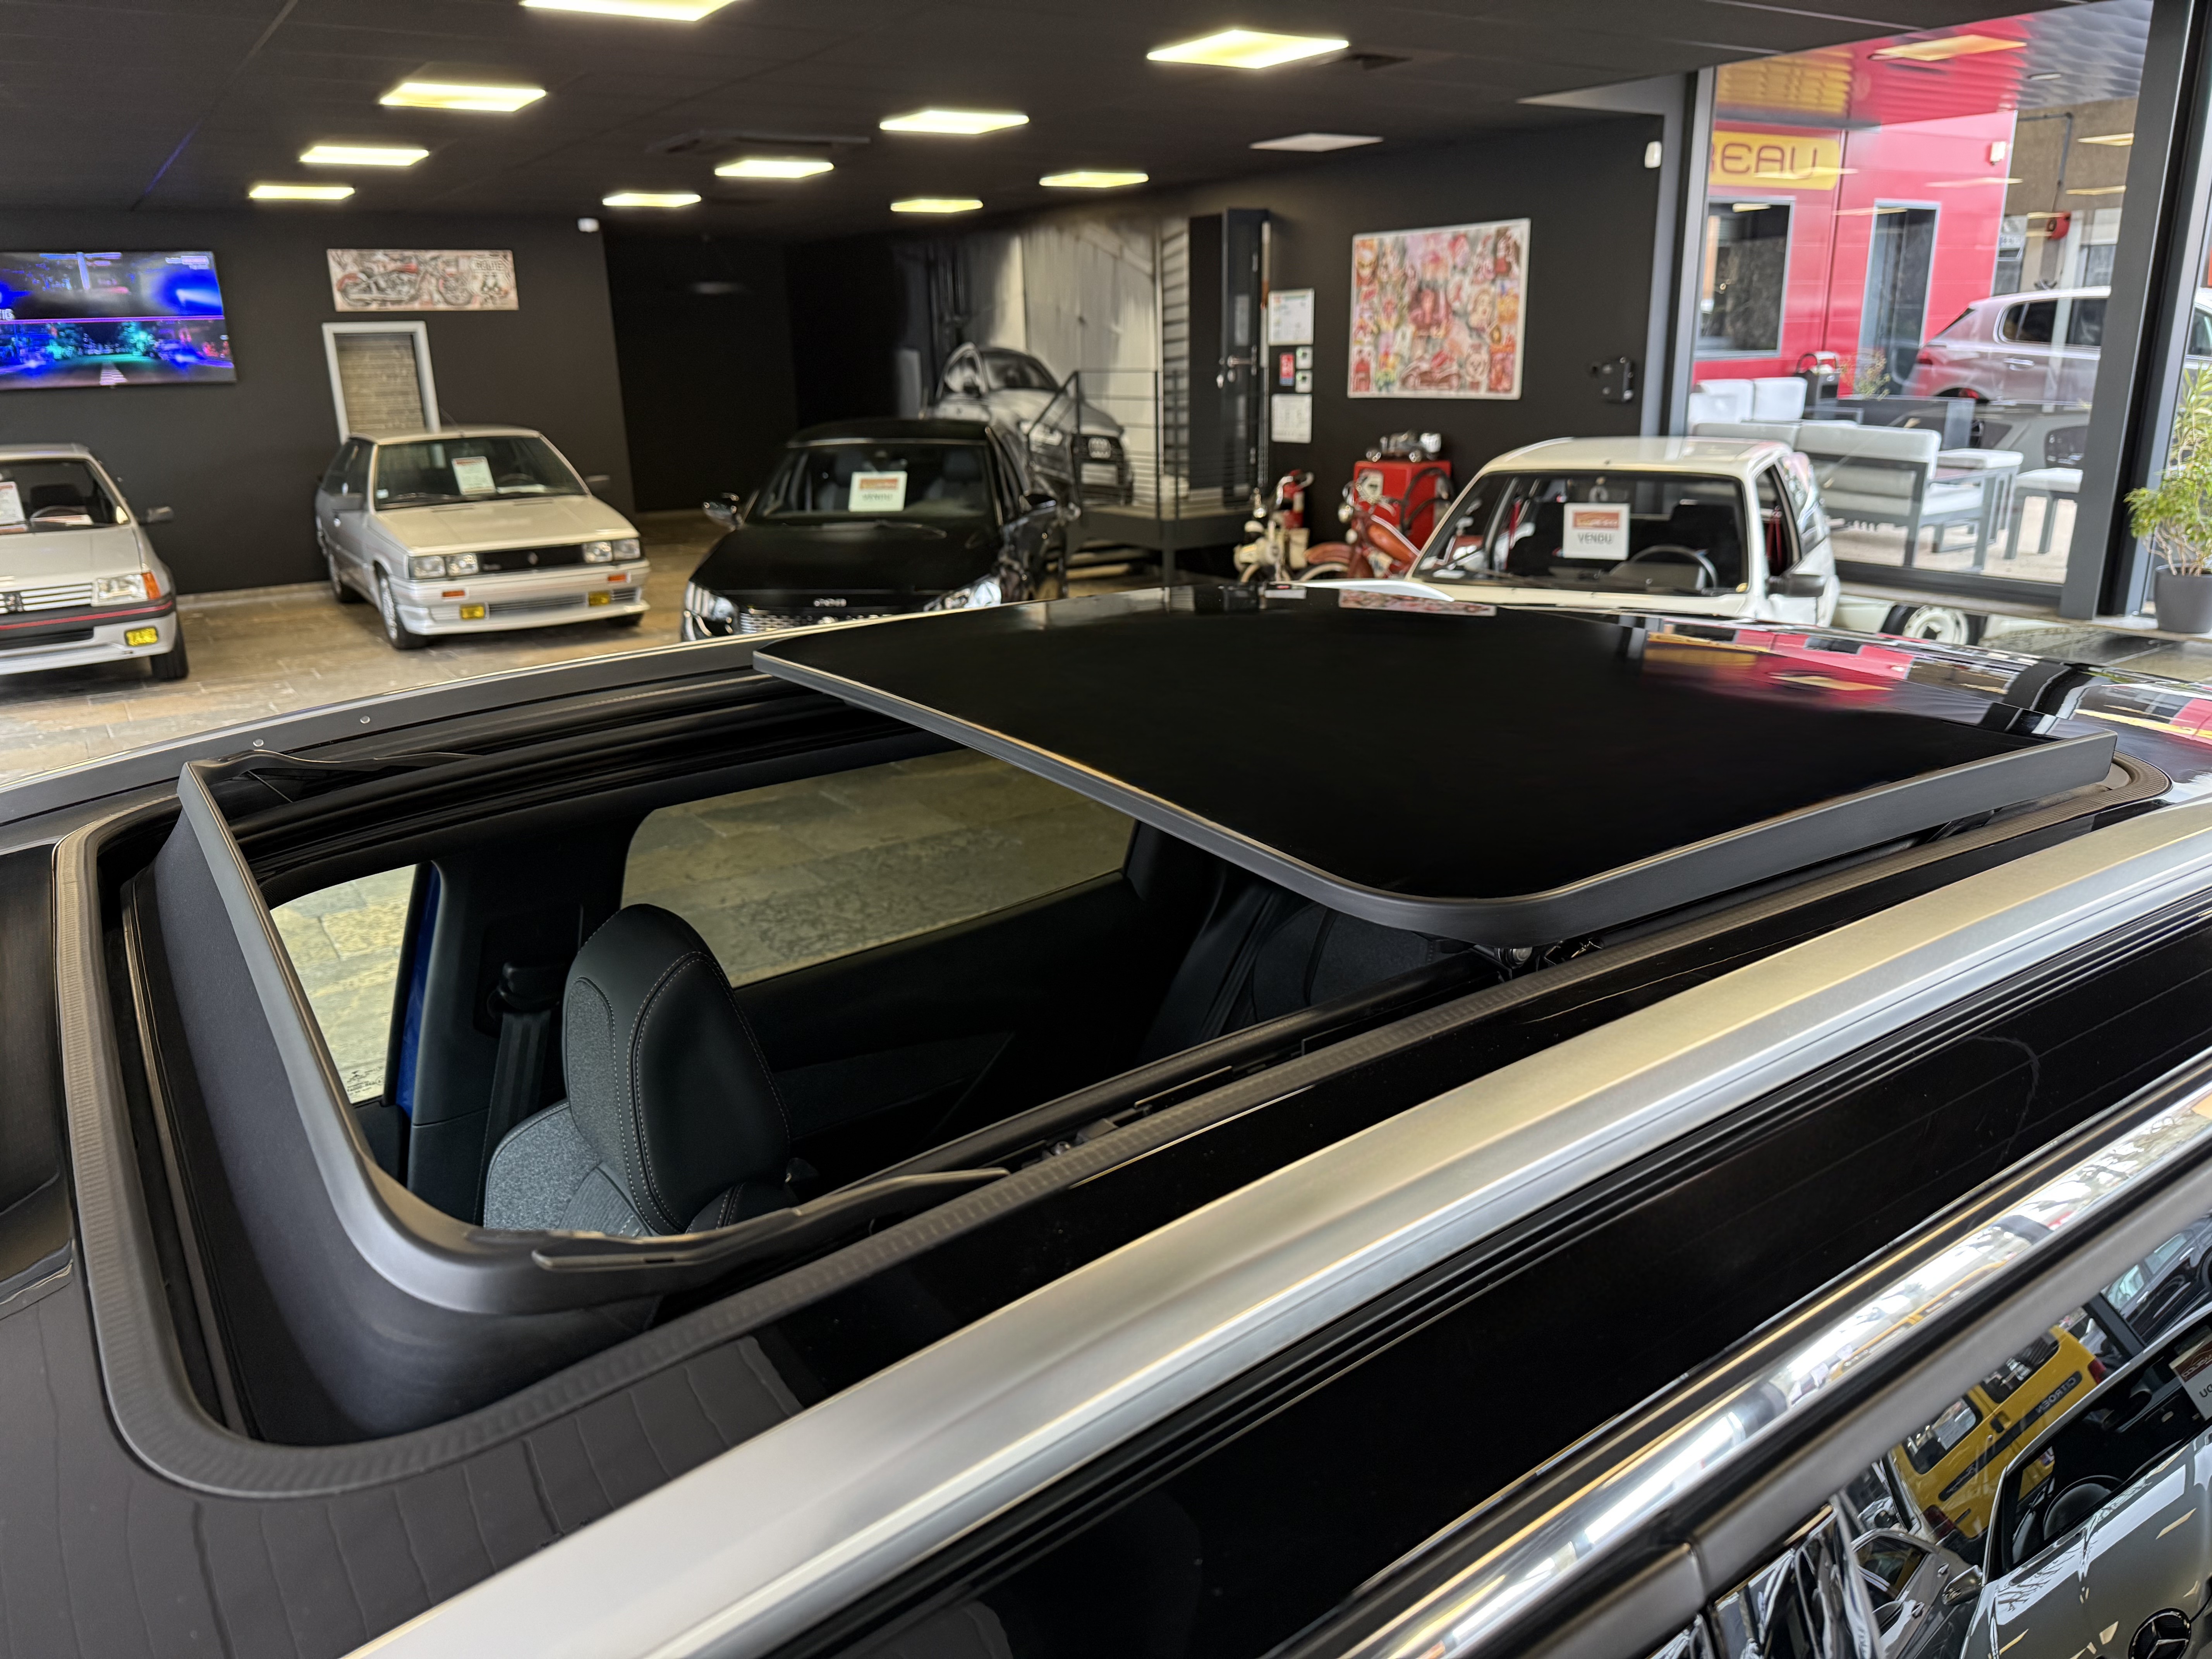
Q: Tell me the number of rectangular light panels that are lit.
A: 10